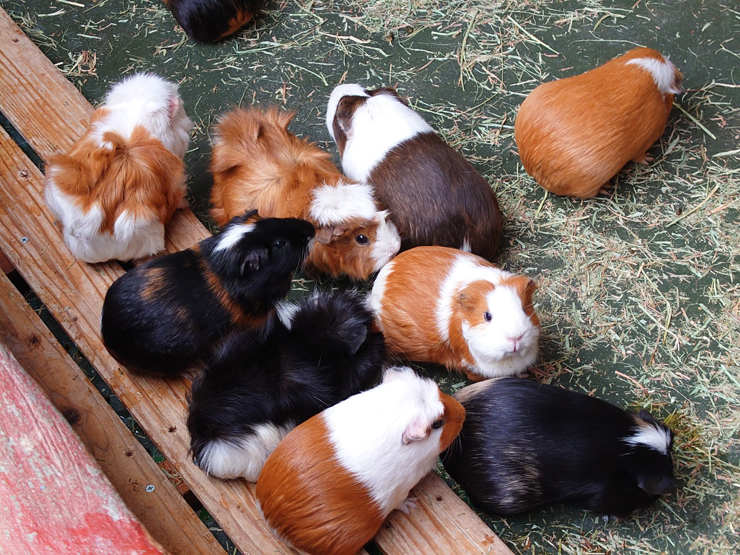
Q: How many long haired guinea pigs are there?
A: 3